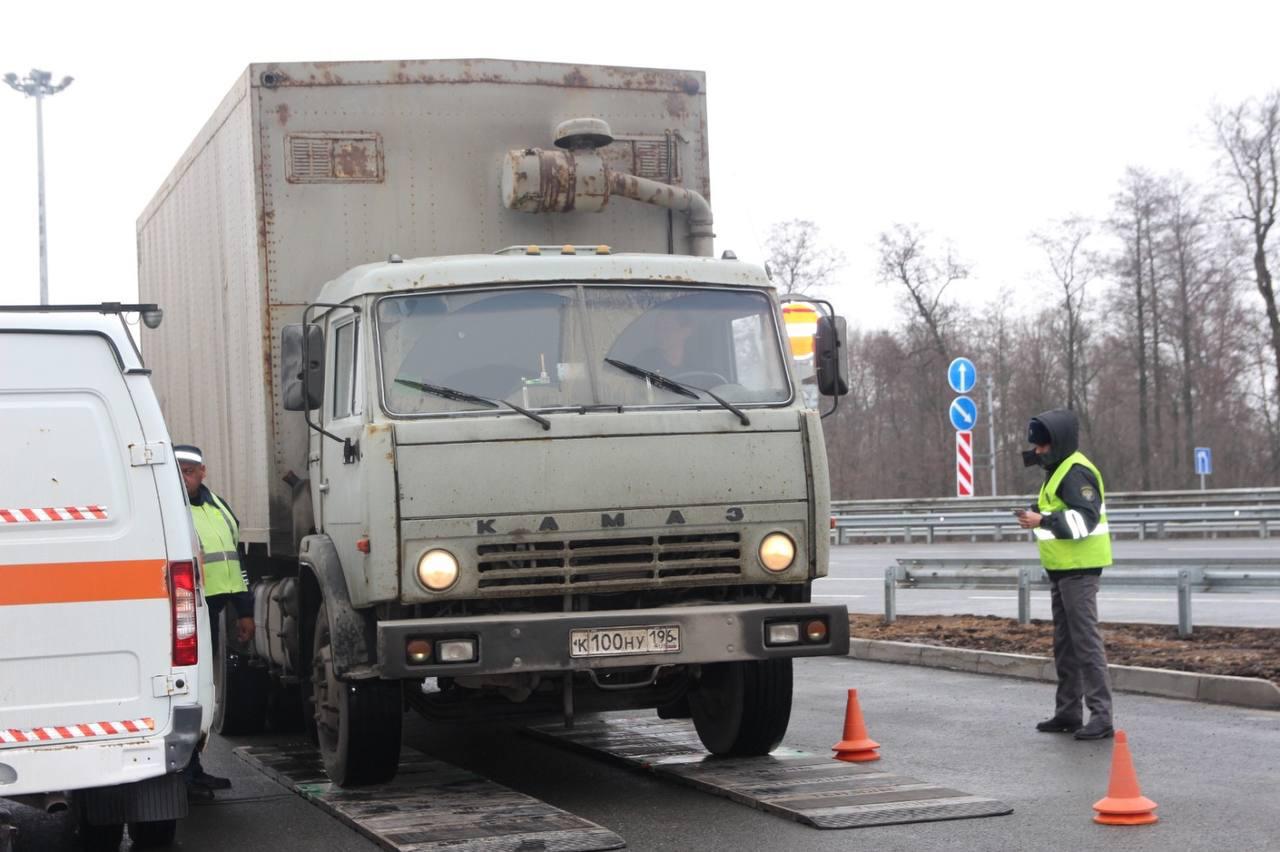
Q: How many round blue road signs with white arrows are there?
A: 2